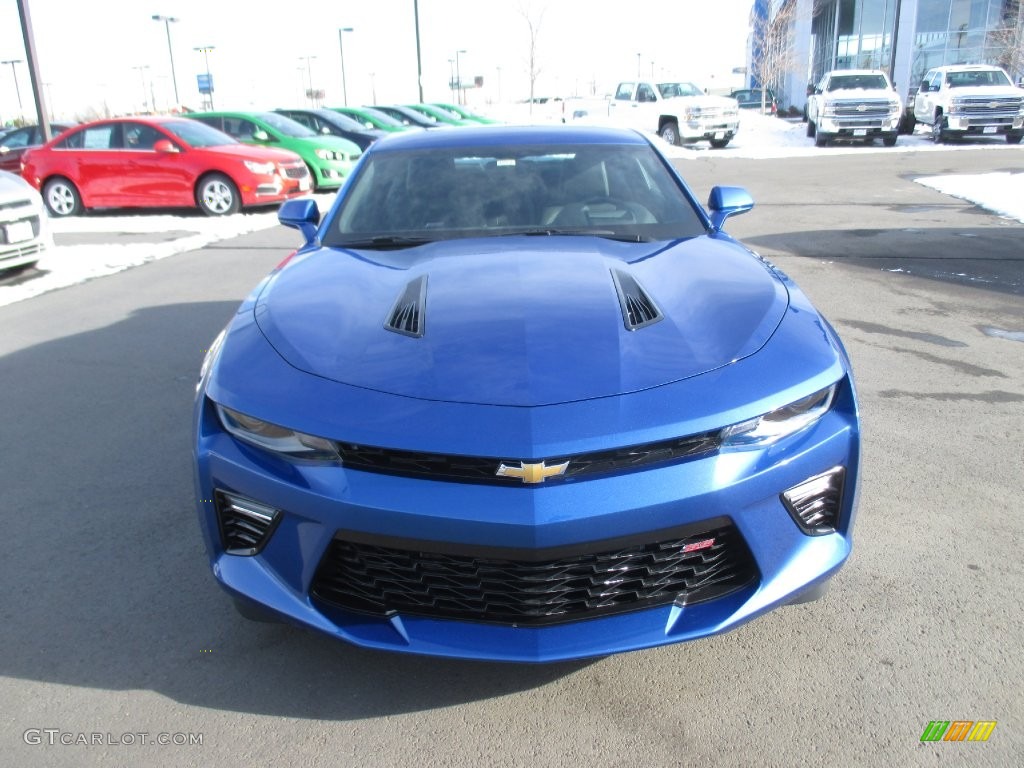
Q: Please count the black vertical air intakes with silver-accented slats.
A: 2